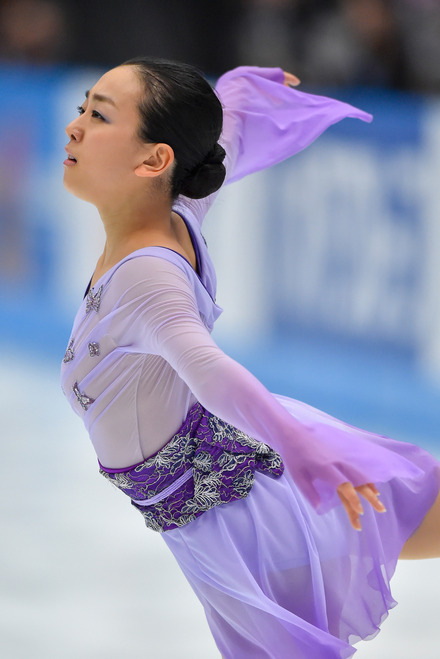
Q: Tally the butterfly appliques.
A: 4